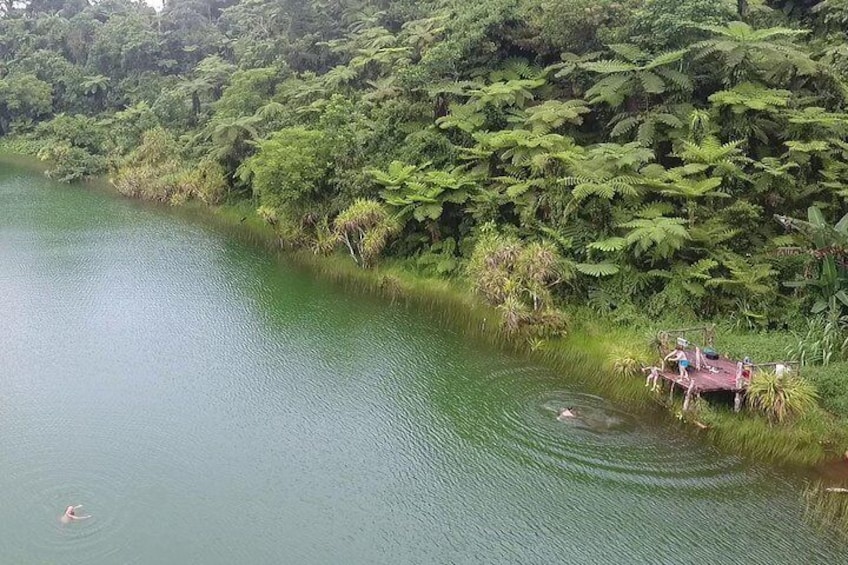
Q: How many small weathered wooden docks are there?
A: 1